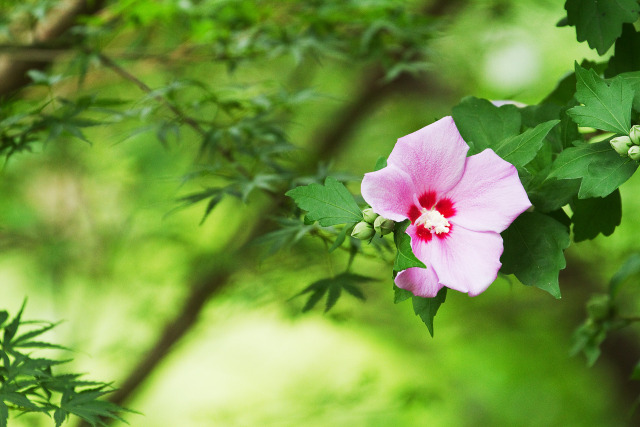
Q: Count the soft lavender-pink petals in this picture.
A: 5